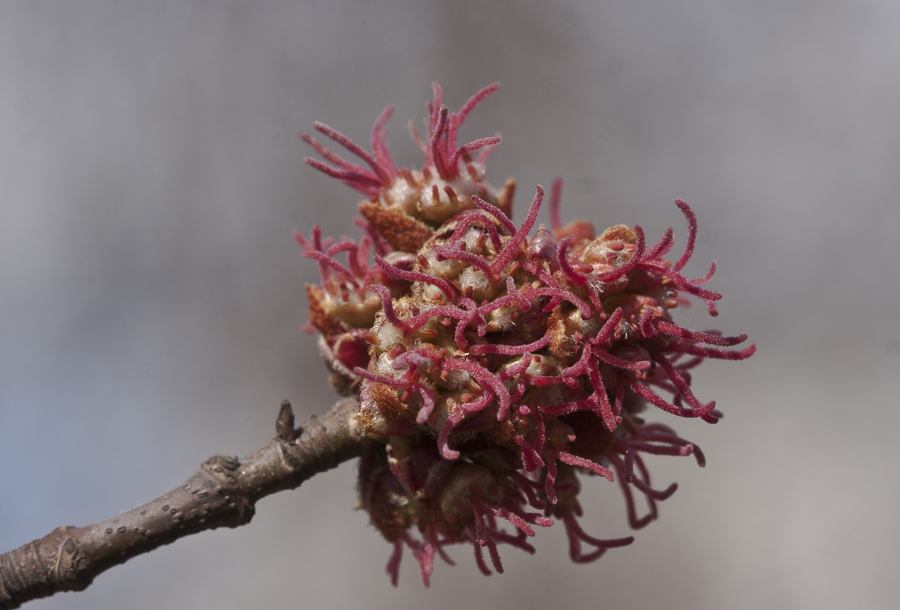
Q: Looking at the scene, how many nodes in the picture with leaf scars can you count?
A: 3